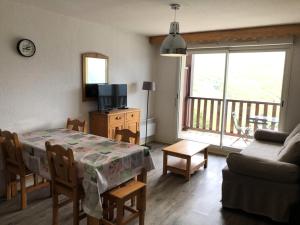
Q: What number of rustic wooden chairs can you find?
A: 4